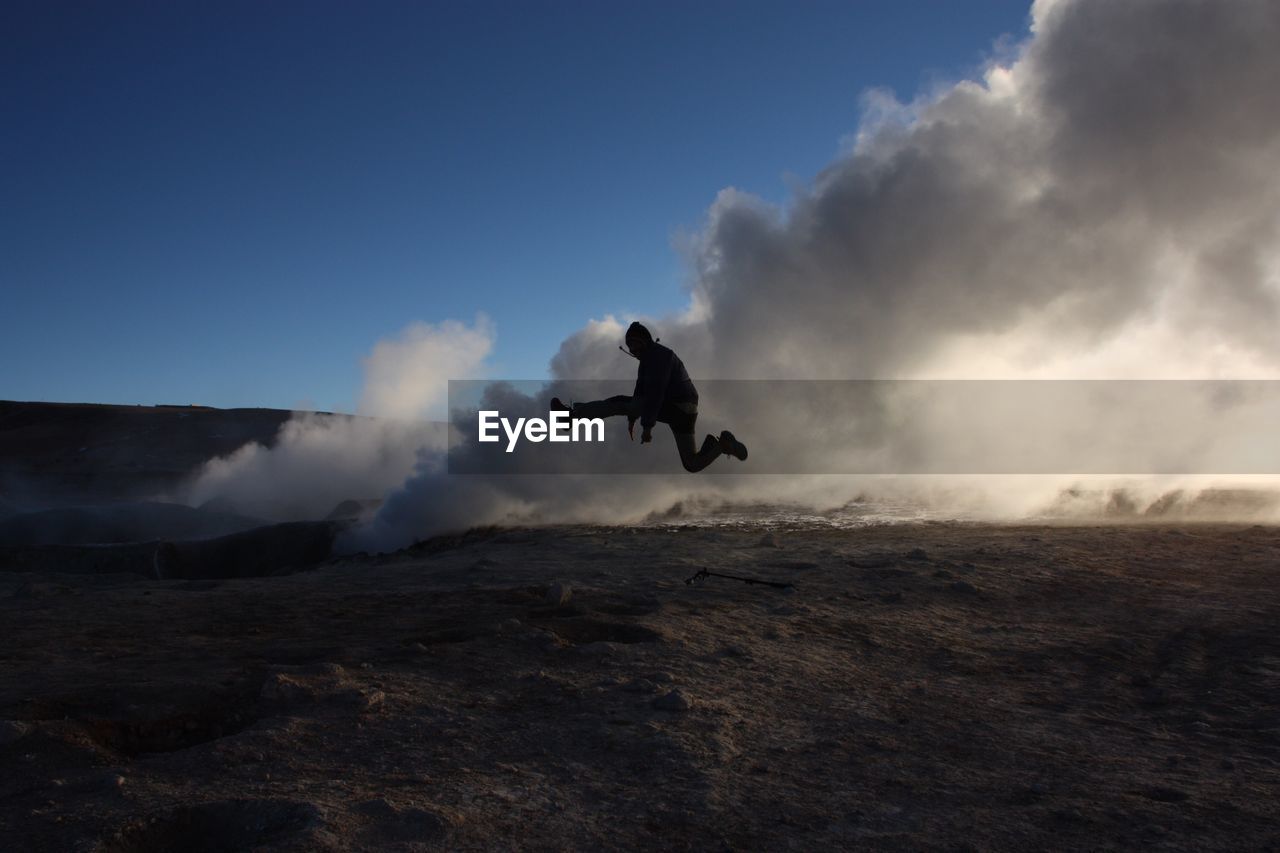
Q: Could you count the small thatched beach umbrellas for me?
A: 0